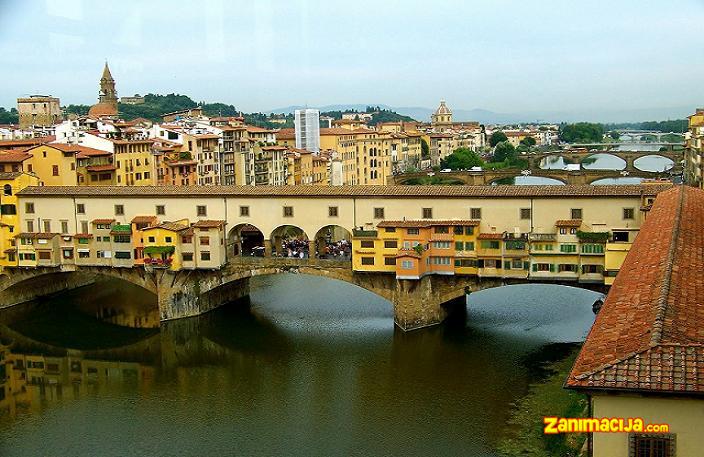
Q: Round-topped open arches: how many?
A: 3